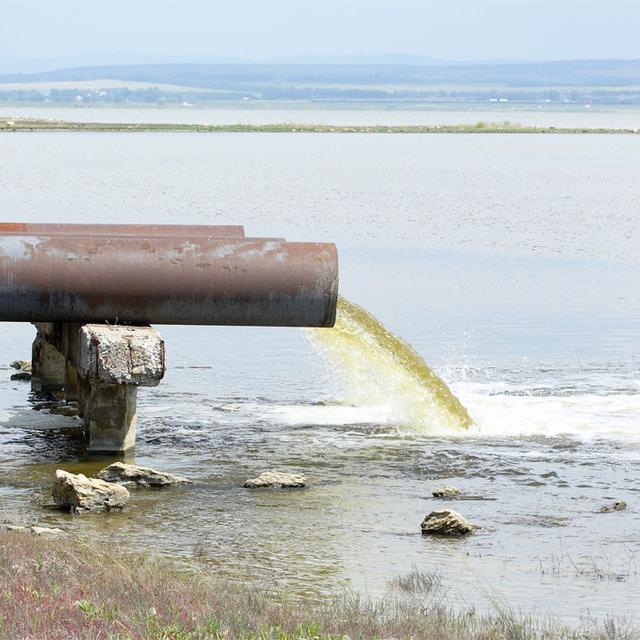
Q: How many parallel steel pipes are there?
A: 3